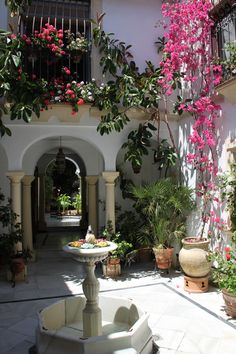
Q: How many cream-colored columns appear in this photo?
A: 4